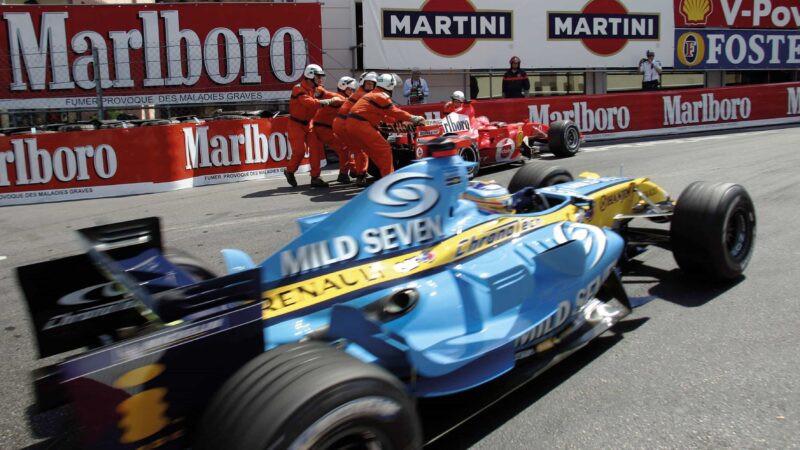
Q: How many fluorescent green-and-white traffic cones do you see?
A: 0